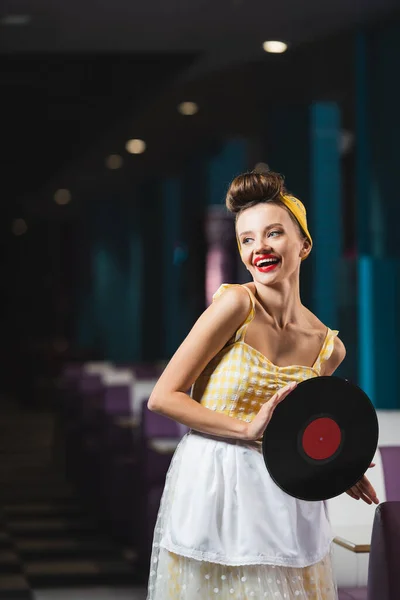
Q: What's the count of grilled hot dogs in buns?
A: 0